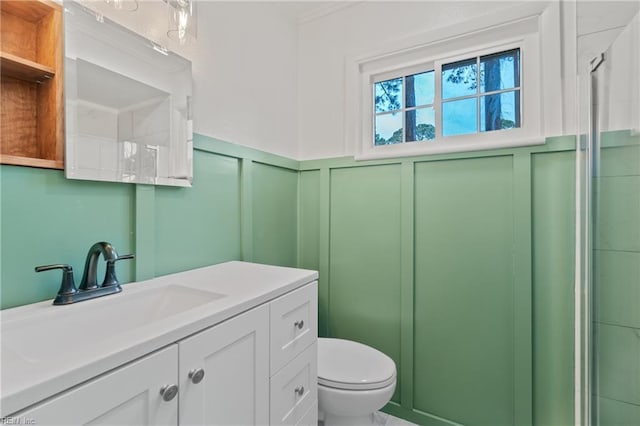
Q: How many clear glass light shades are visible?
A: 2